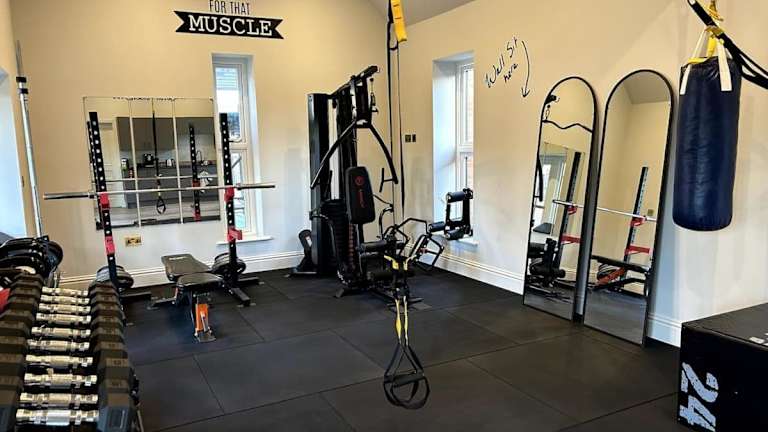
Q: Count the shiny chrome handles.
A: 10